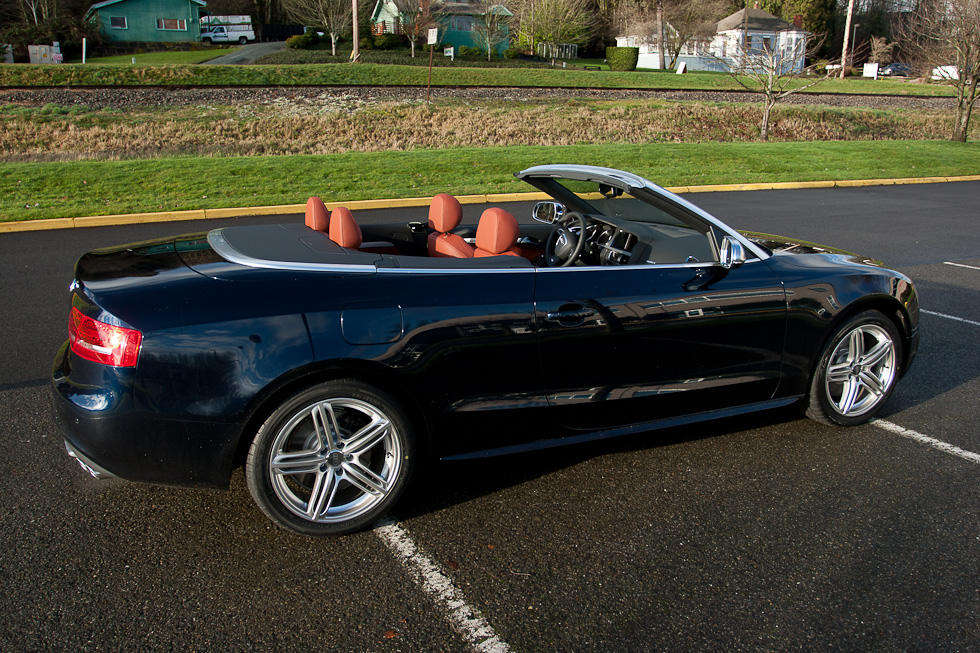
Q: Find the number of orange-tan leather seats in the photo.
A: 4